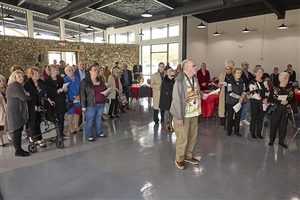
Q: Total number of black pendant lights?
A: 11